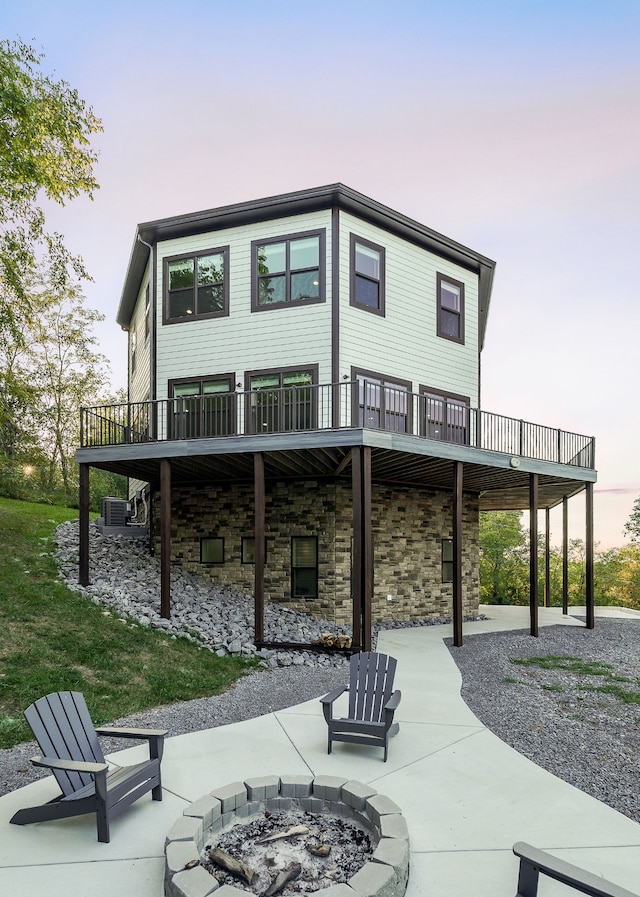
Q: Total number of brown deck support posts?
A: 10